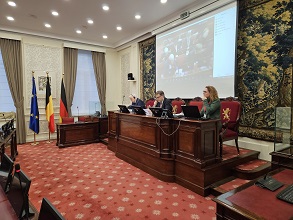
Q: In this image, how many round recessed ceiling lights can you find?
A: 11